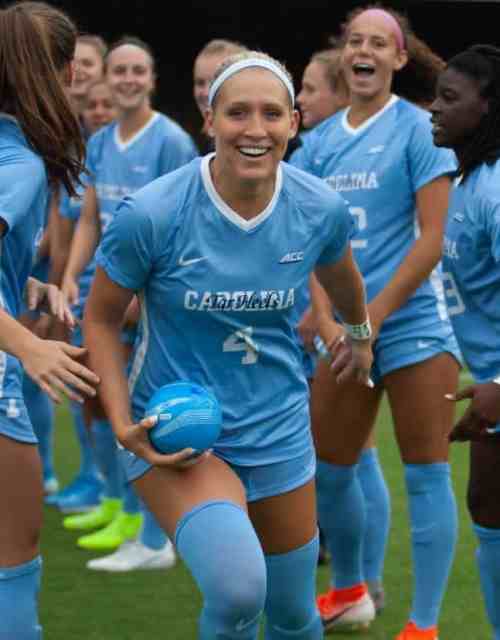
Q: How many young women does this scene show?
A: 9